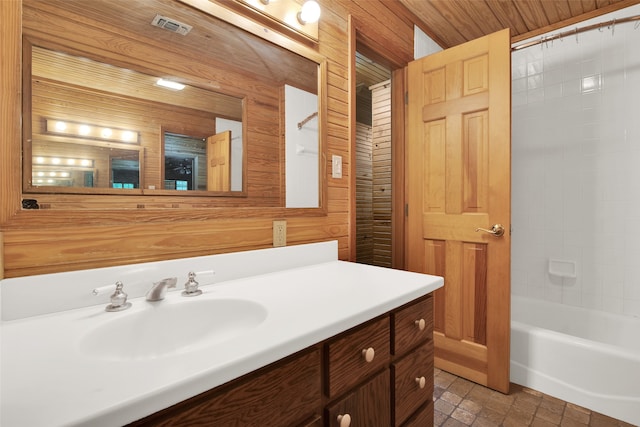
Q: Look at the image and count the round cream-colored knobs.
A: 4